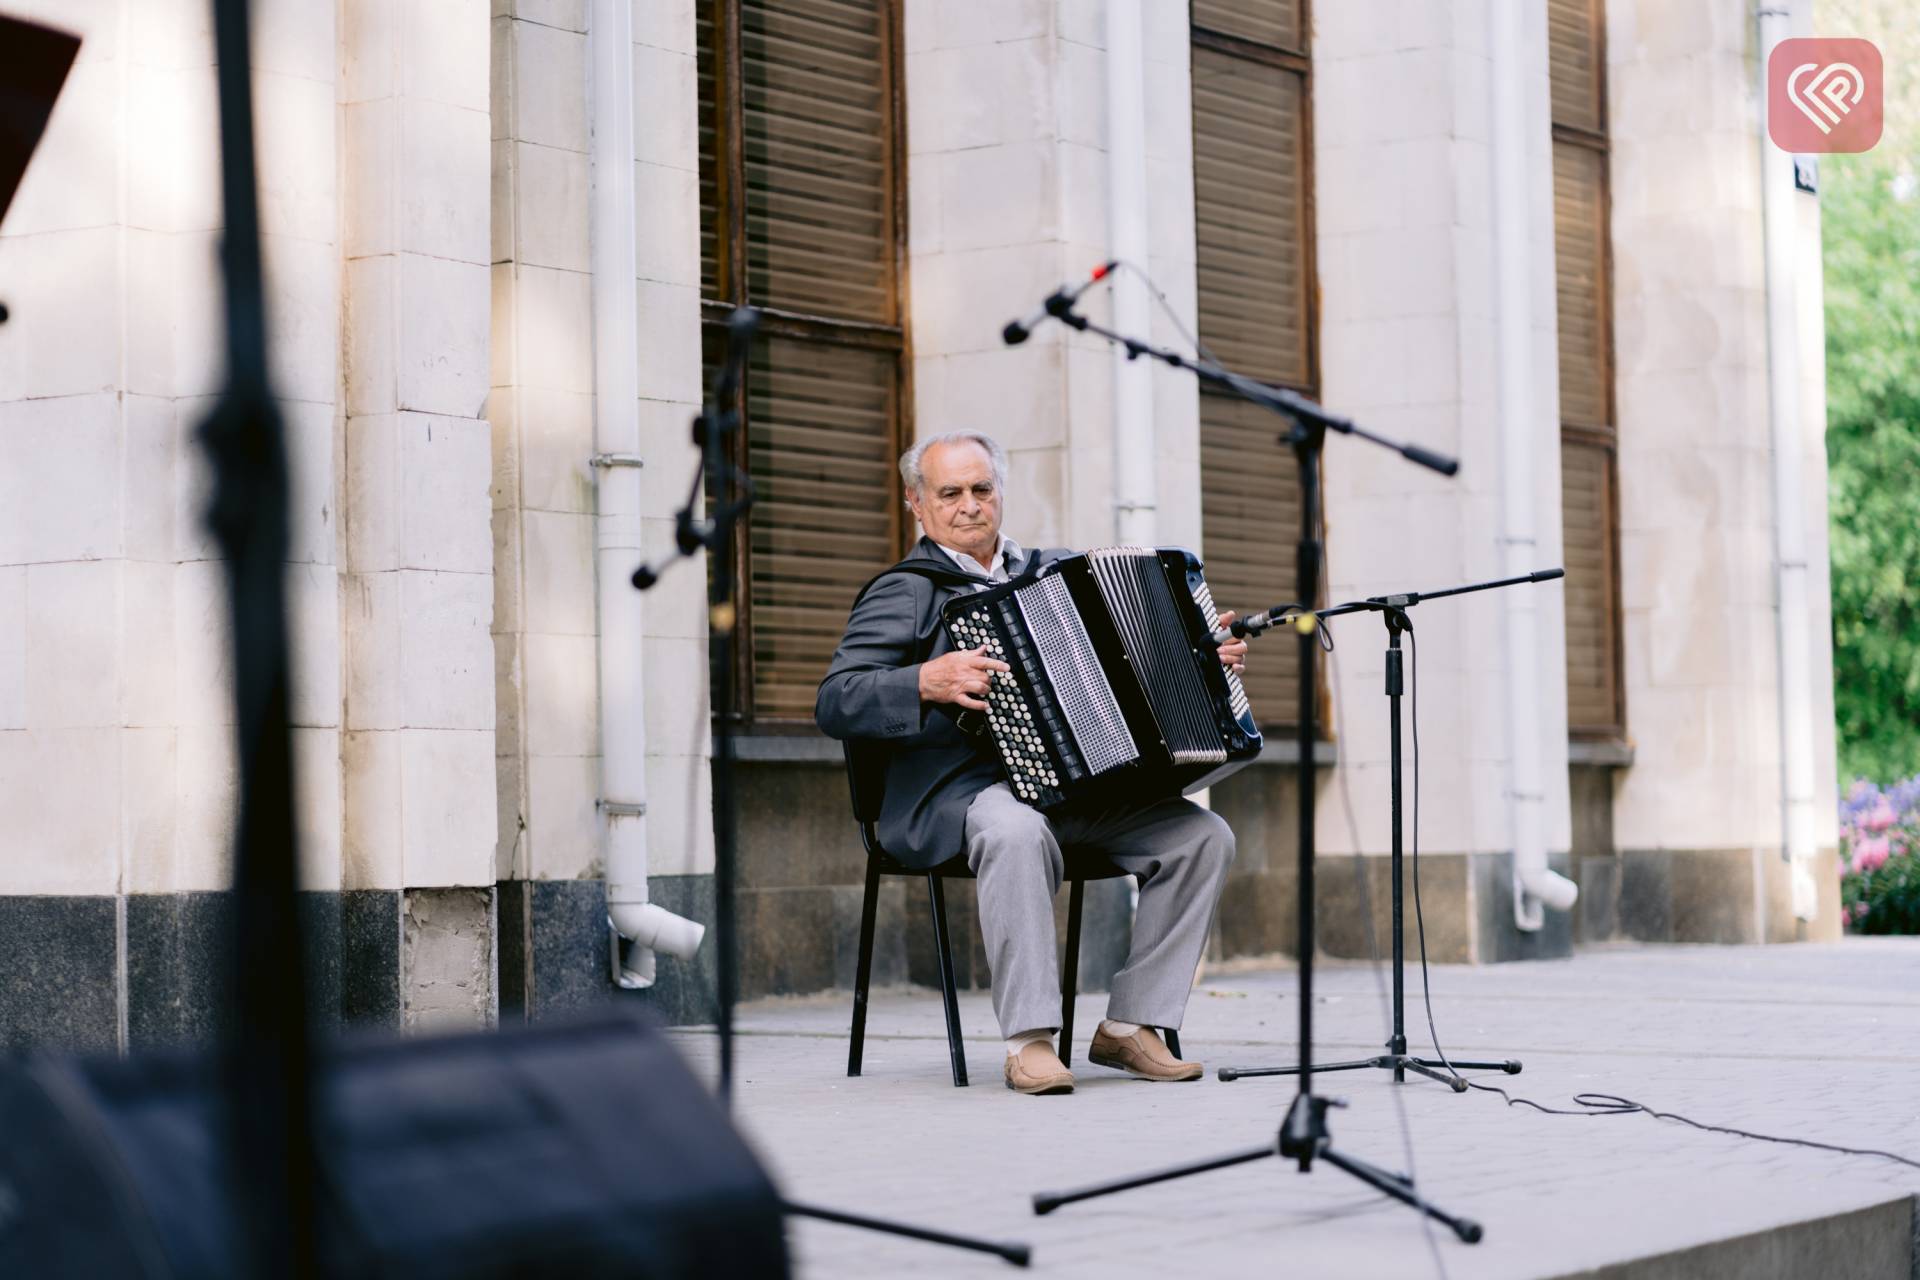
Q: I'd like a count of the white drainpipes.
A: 4